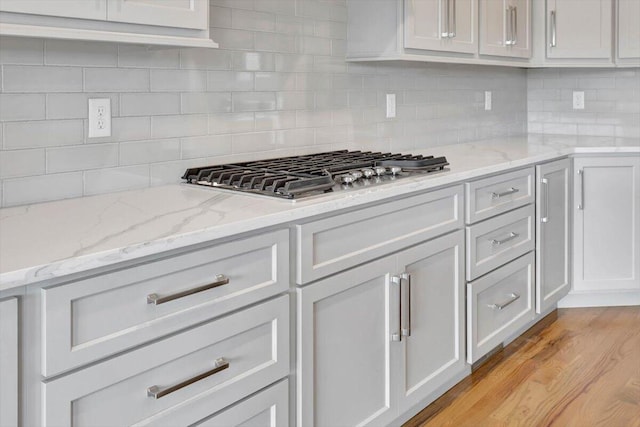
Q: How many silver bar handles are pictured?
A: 14